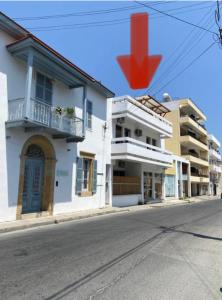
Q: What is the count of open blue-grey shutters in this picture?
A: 2